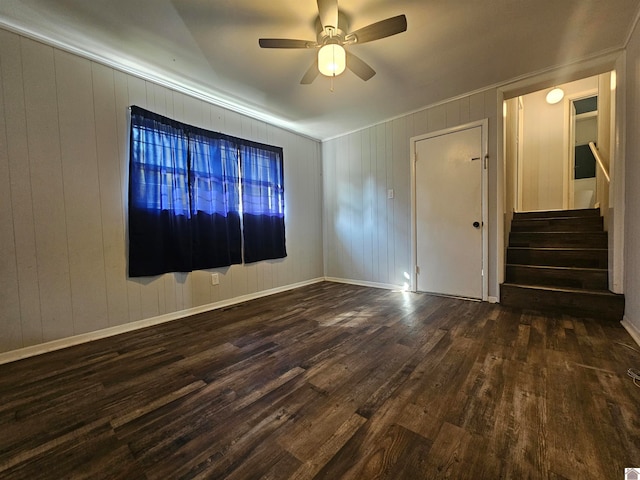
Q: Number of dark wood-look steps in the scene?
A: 6